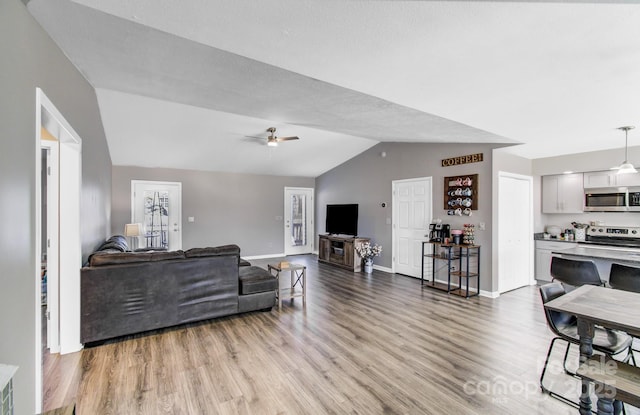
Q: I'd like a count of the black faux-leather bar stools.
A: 2